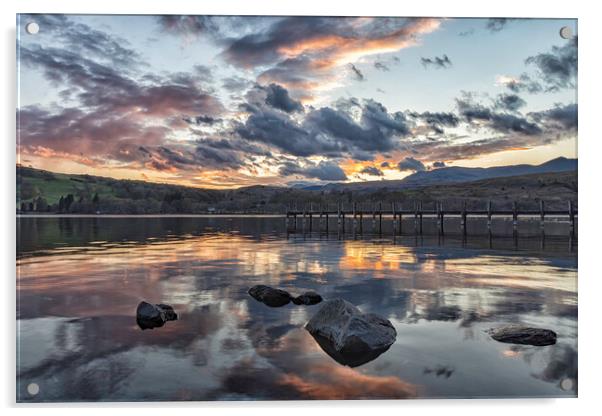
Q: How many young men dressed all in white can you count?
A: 0